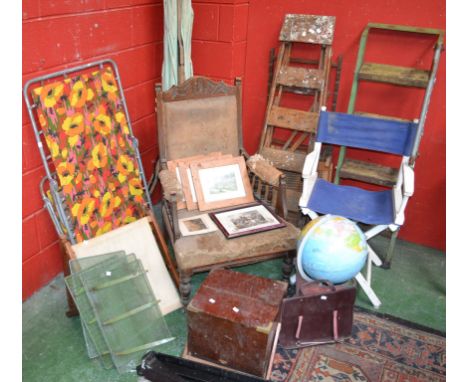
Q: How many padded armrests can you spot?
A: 2